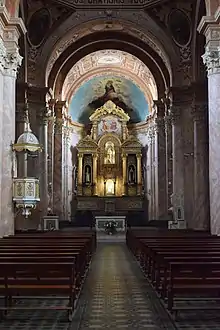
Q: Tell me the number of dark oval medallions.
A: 2